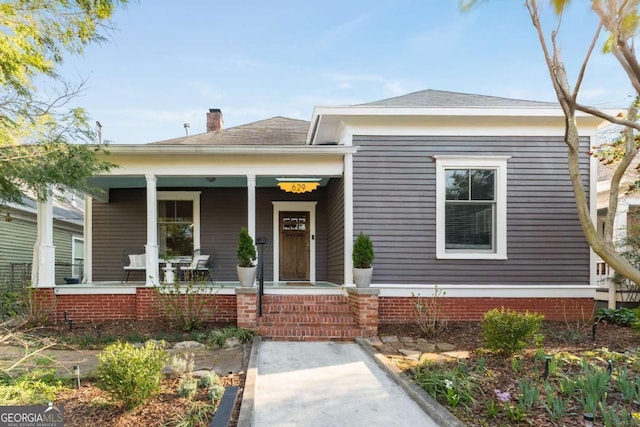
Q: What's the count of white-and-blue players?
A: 0